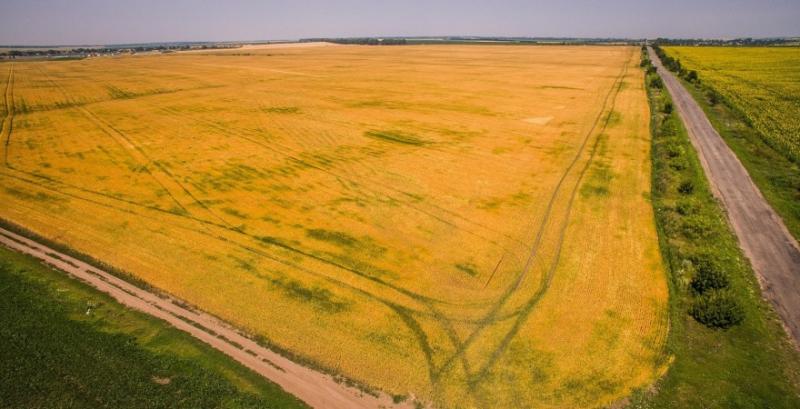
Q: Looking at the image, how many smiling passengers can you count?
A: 0